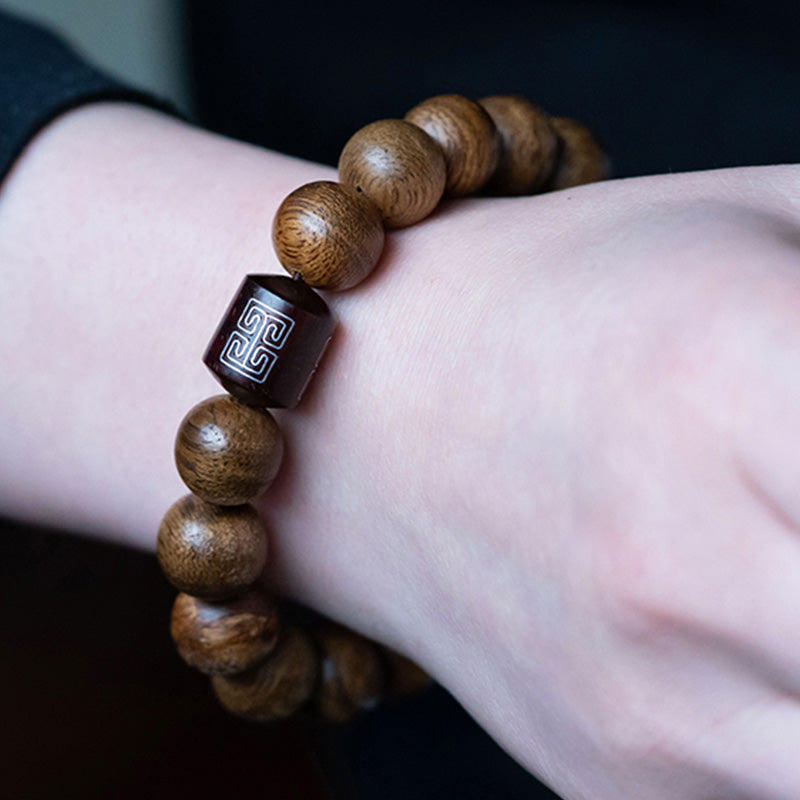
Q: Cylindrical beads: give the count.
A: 1